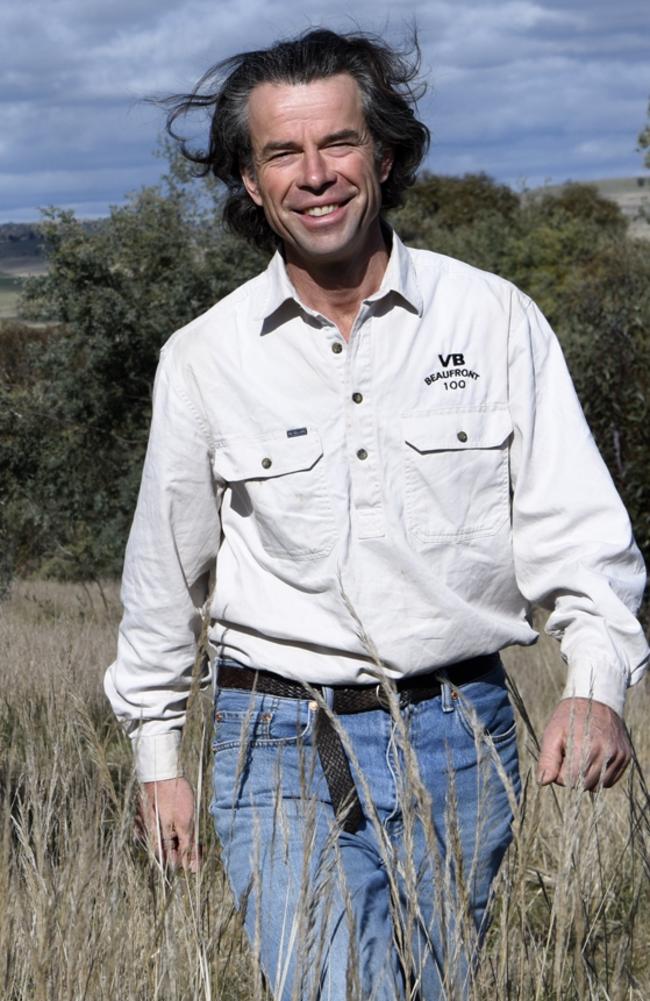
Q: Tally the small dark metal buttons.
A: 5